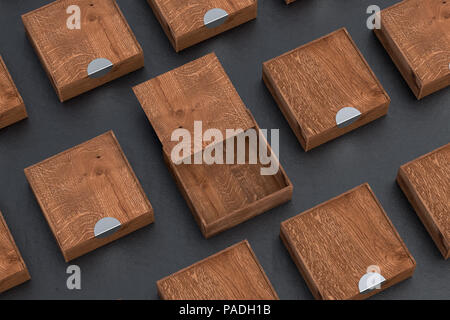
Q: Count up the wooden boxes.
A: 12